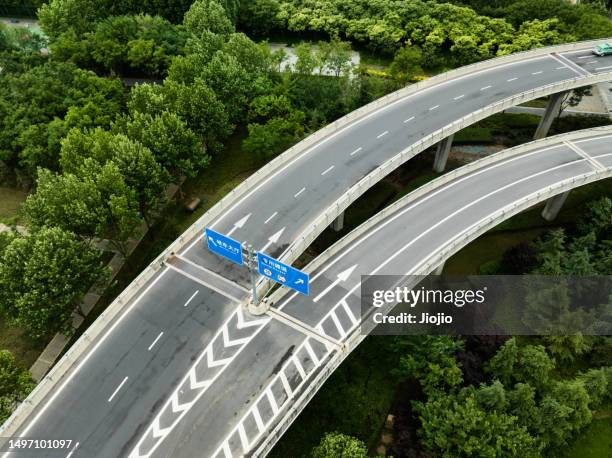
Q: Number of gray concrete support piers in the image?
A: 5